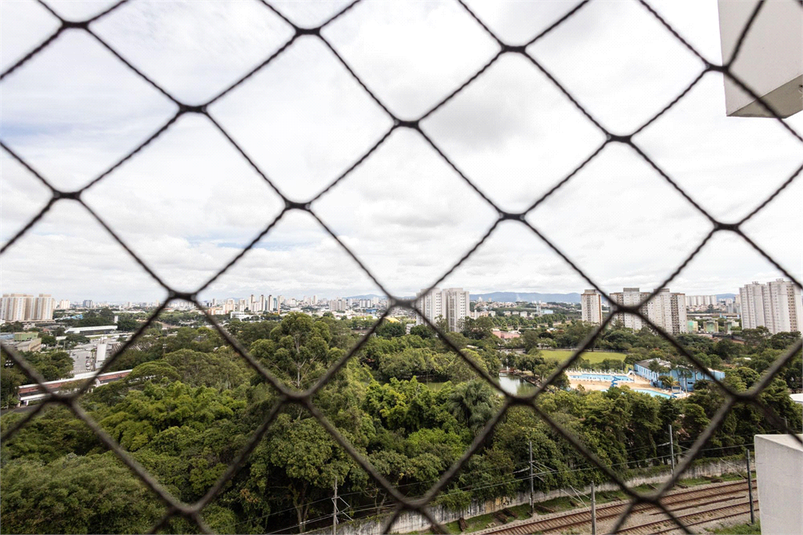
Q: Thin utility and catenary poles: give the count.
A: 5